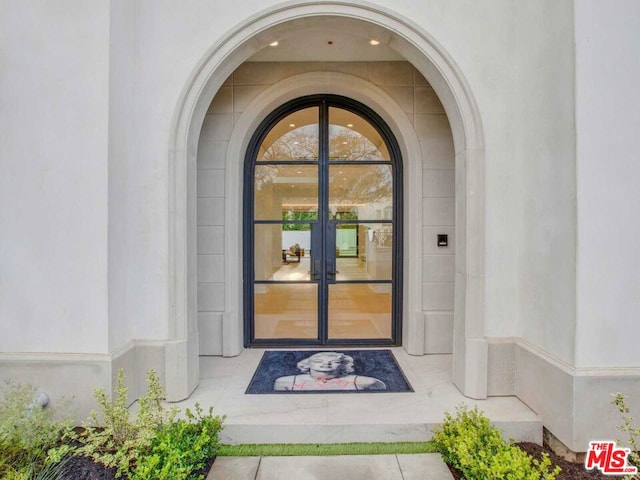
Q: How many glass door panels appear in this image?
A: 8